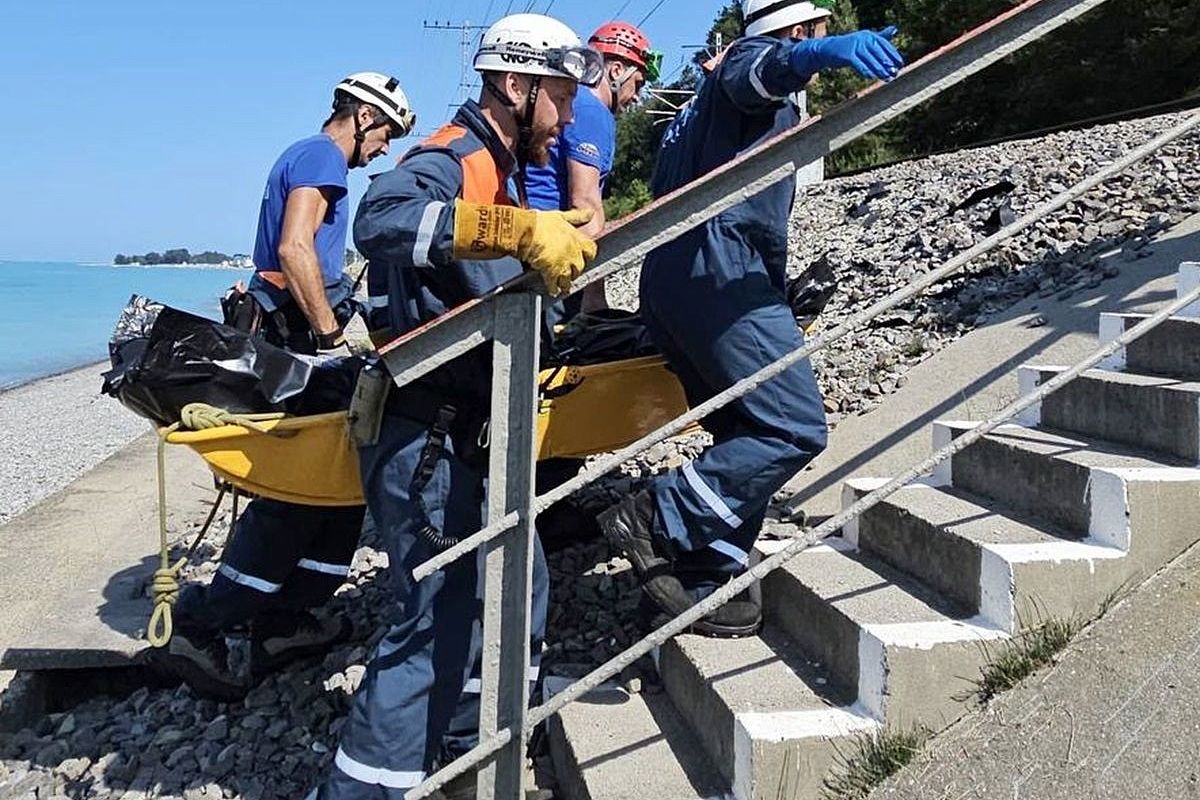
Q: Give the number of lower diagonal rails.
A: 2